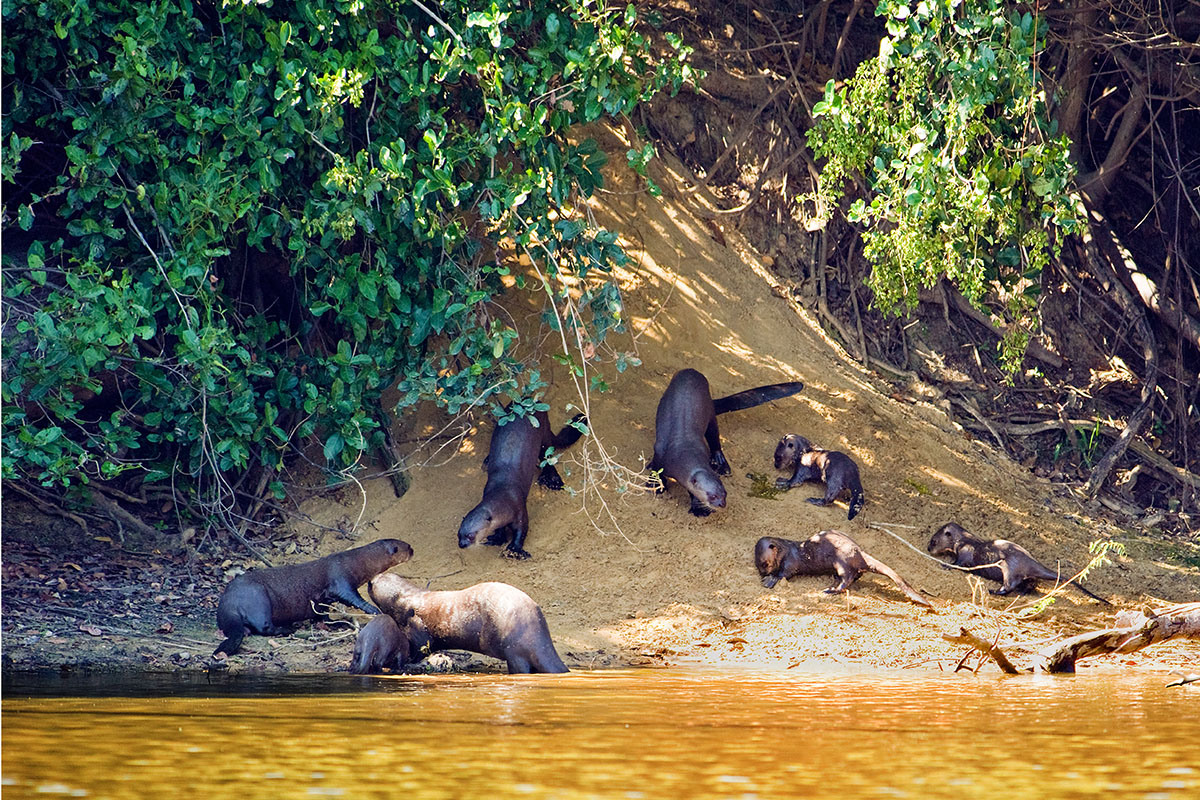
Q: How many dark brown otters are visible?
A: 8